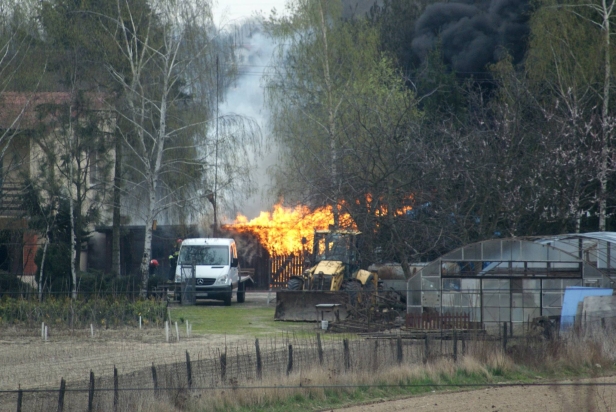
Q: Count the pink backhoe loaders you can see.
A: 0